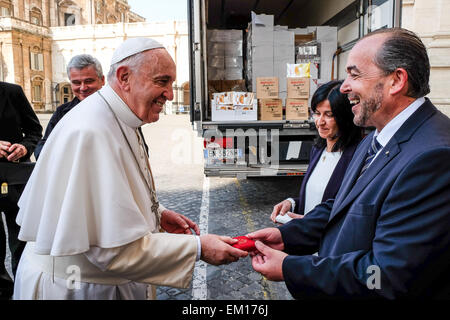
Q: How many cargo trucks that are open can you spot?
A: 1